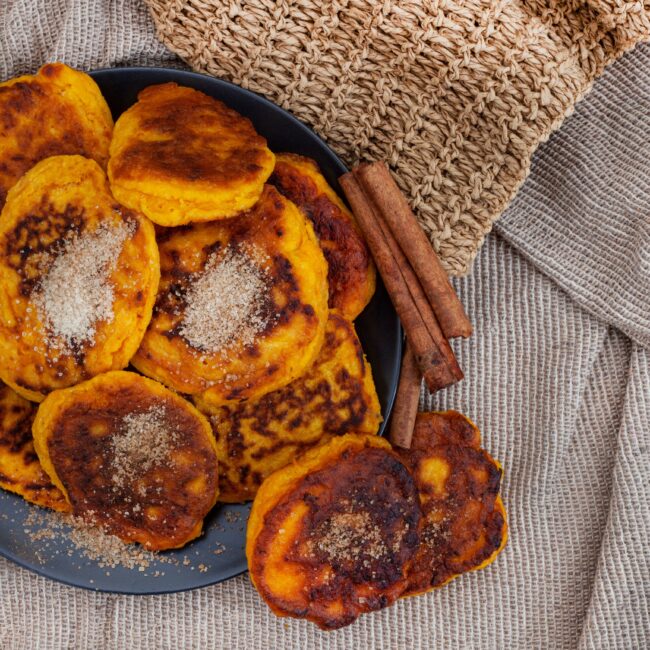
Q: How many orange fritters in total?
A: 10